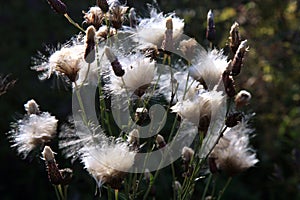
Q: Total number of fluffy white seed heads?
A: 8